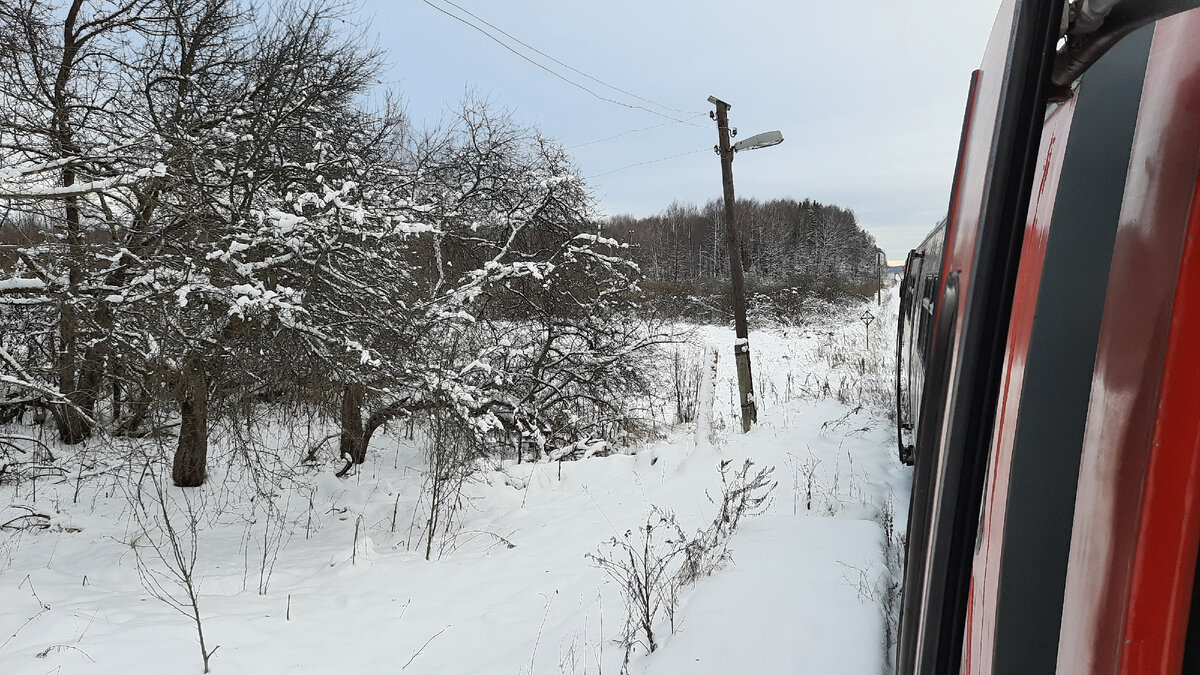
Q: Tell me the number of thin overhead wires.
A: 4